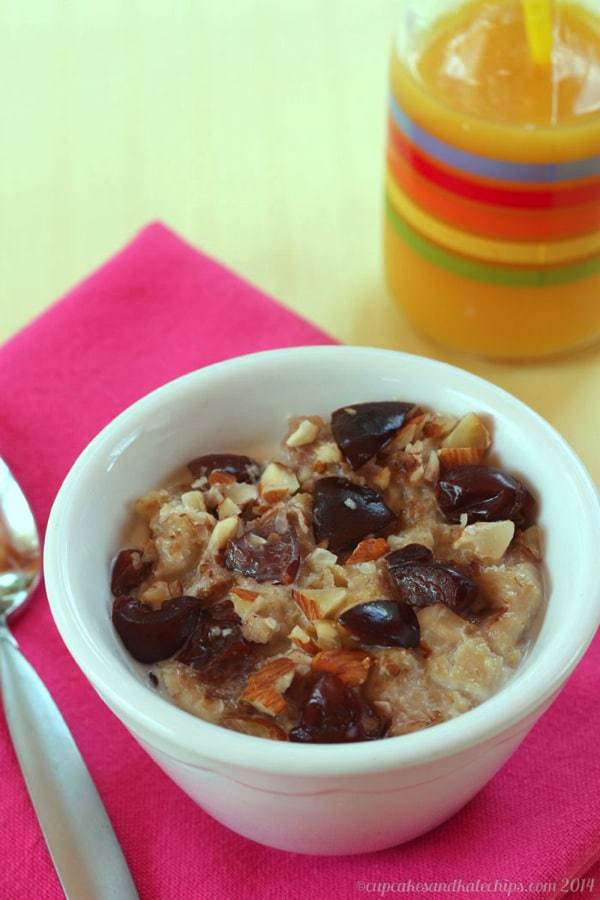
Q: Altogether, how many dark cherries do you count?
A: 11